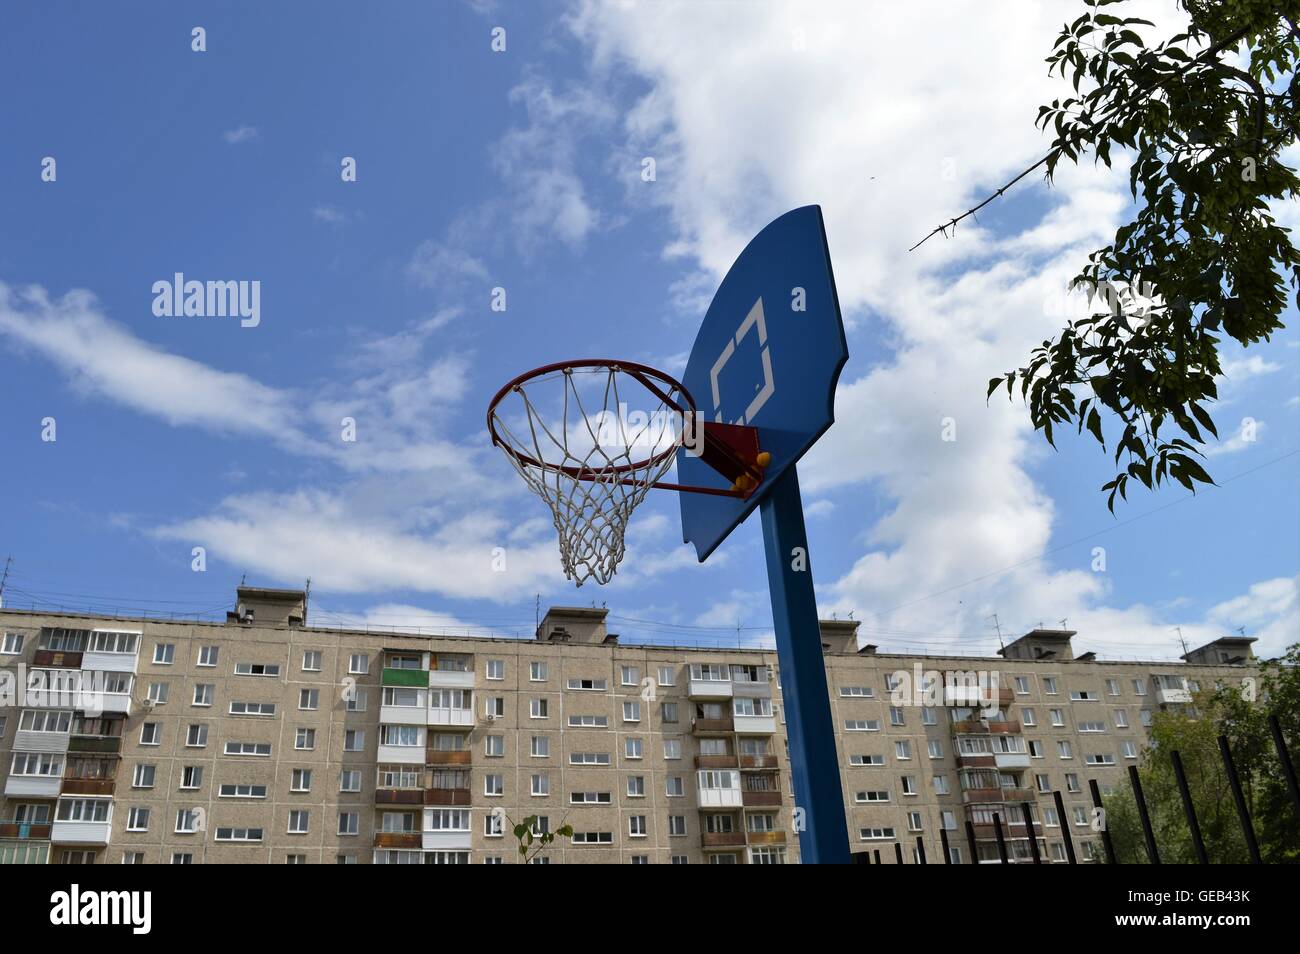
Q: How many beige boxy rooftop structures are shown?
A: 5